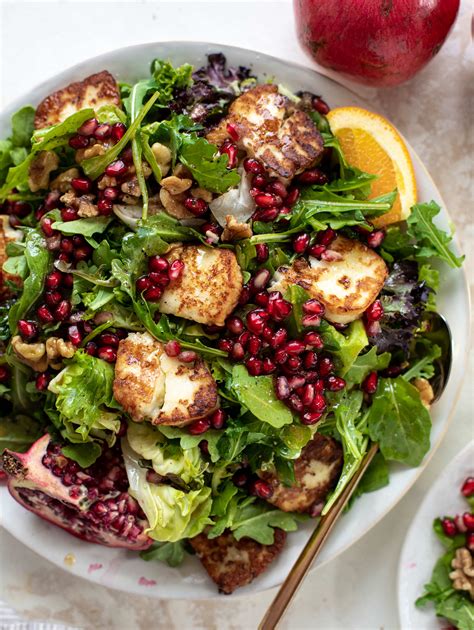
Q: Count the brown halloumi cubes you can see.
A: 8